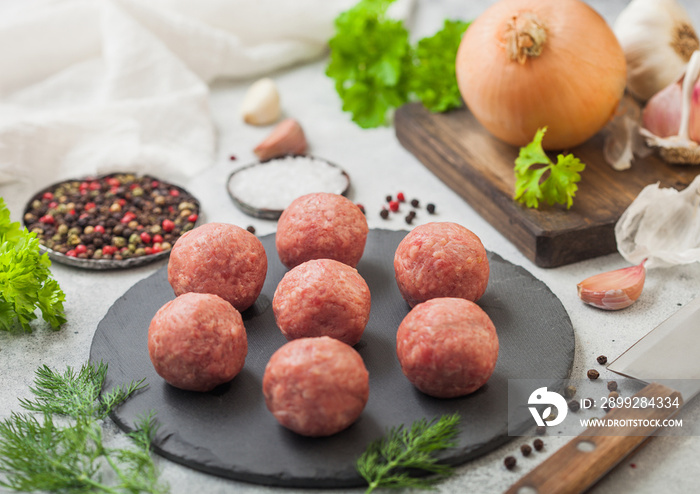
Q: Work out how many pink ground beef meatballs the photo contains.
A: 7